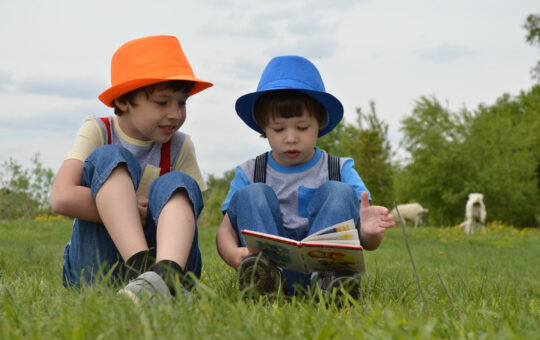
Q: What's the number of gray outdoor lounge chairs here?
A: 0